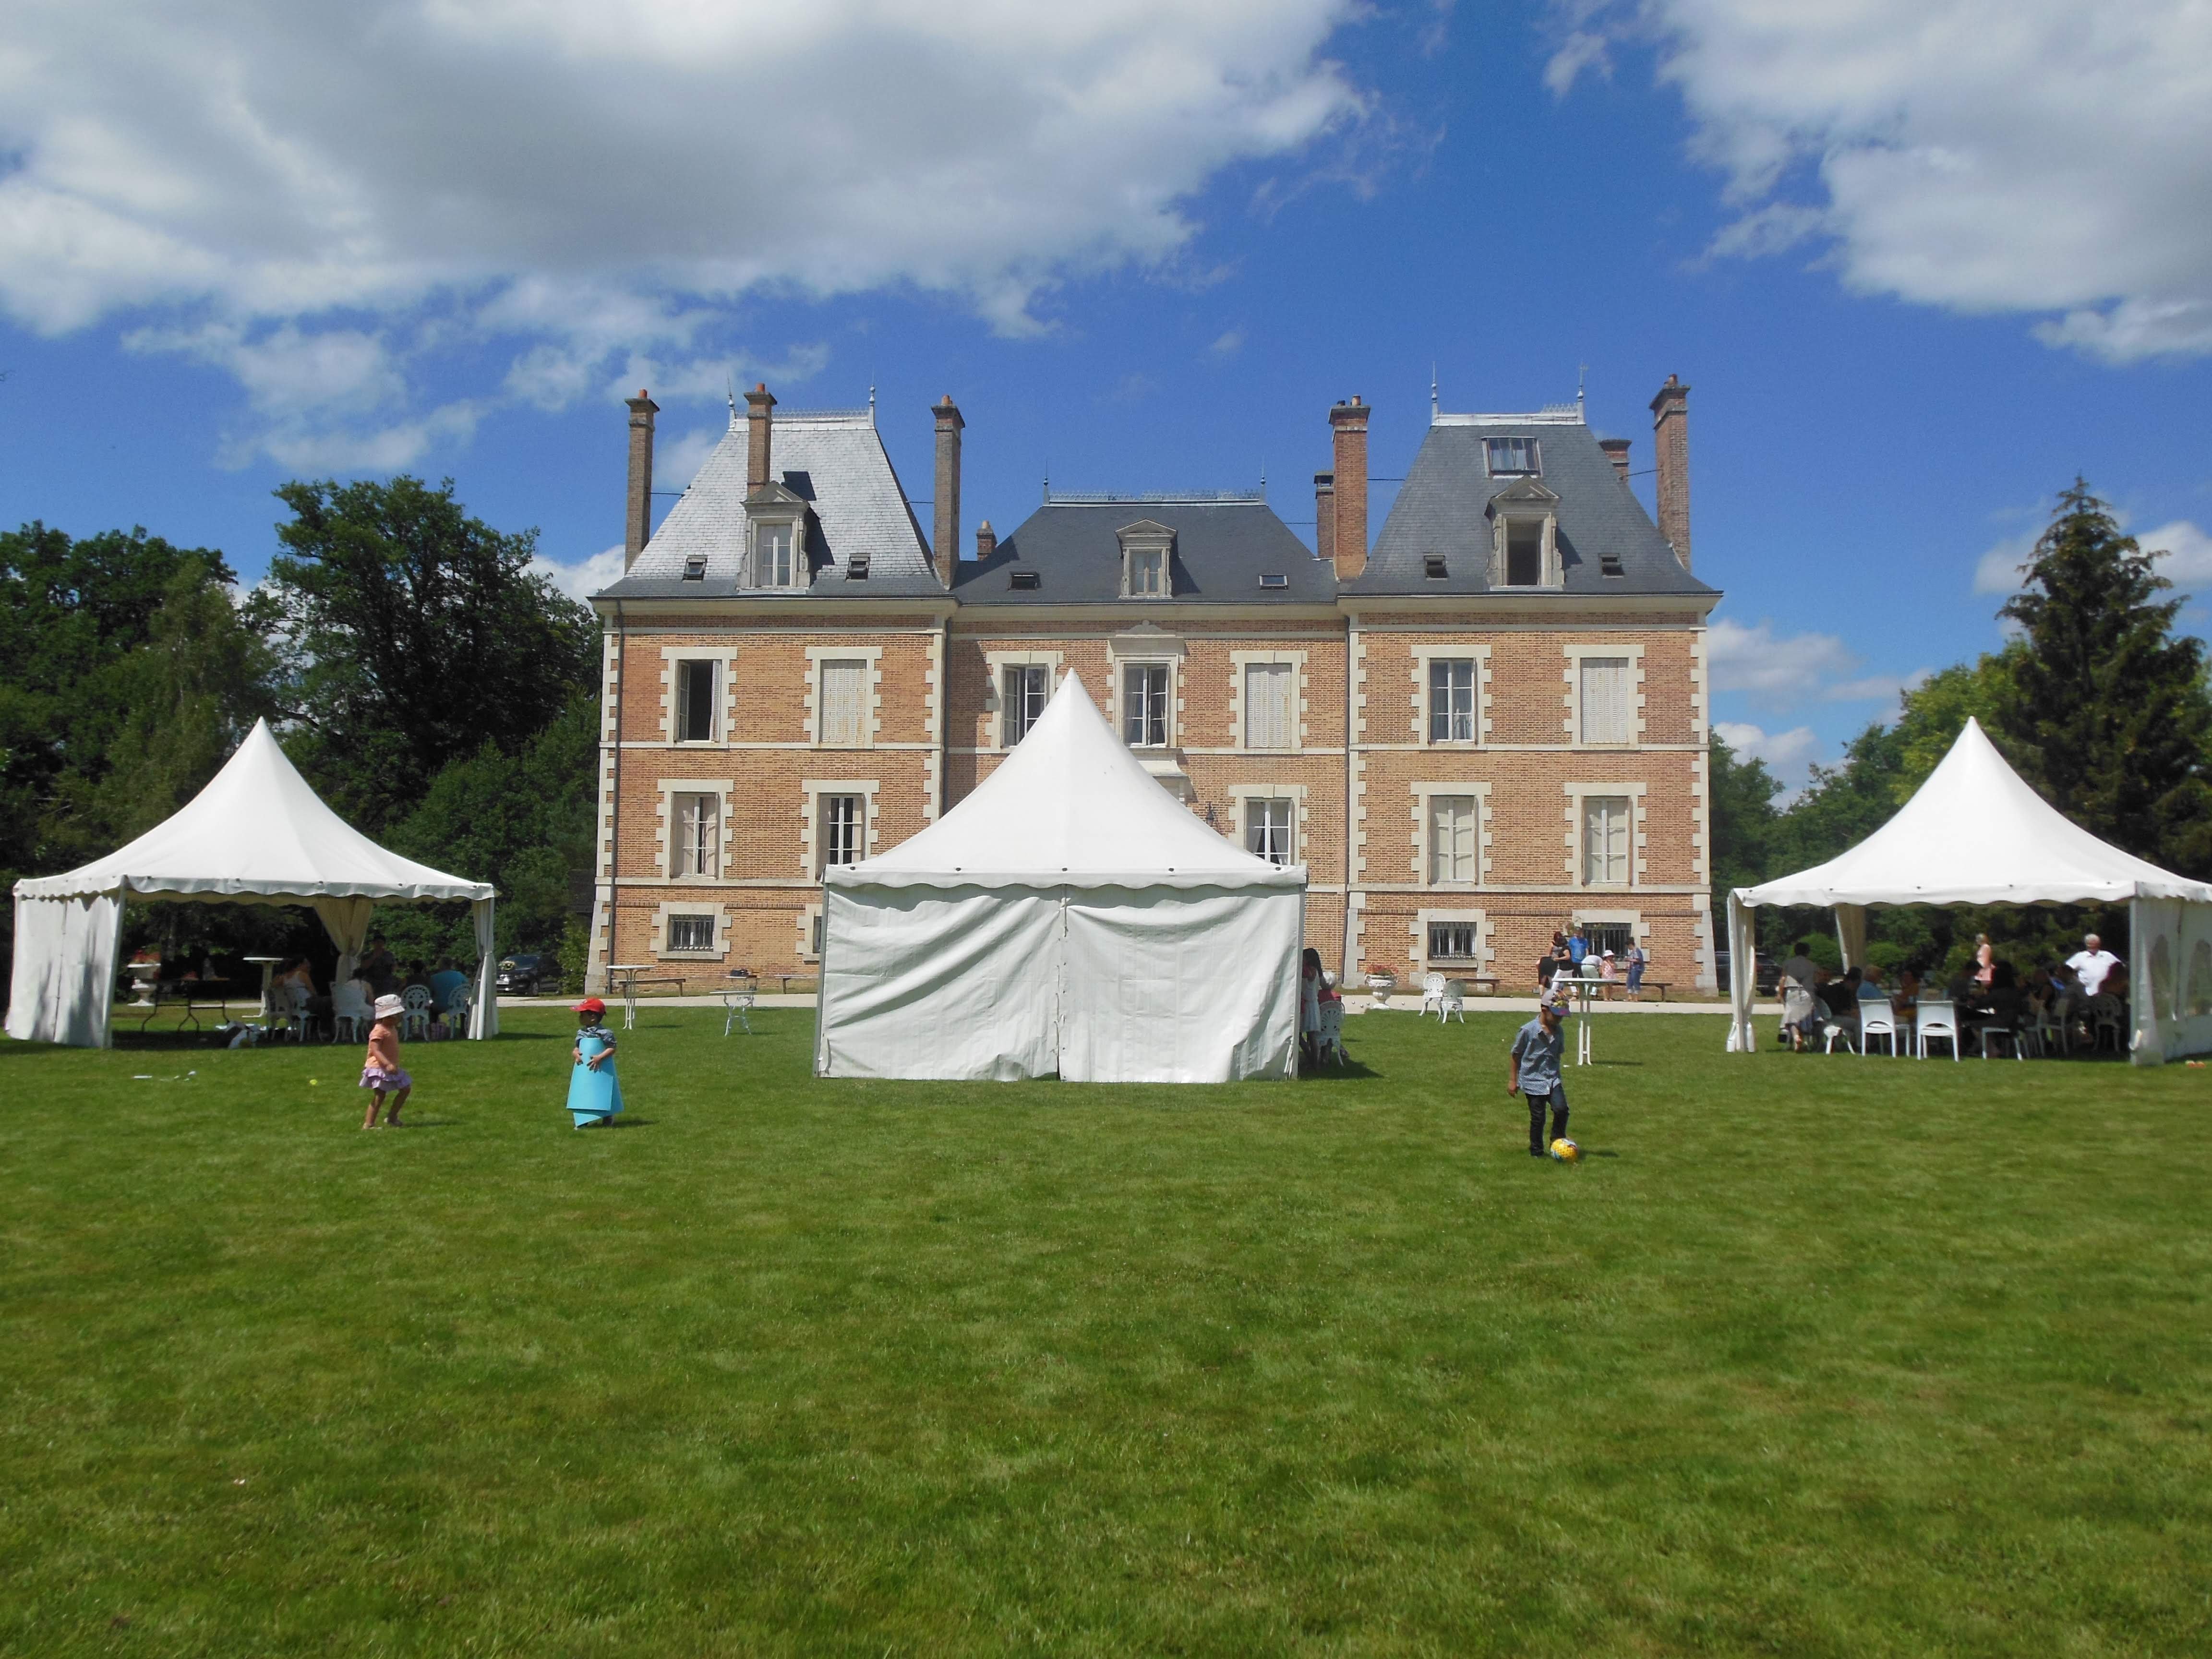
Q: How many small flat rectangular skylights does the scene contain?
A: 6